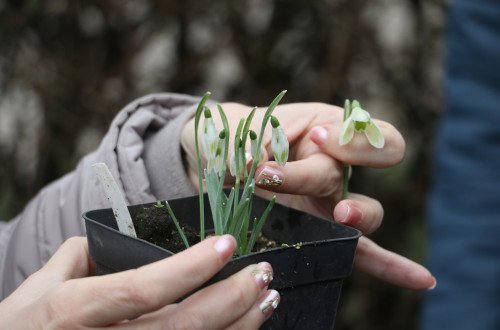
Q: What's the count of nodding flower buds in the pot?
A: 5